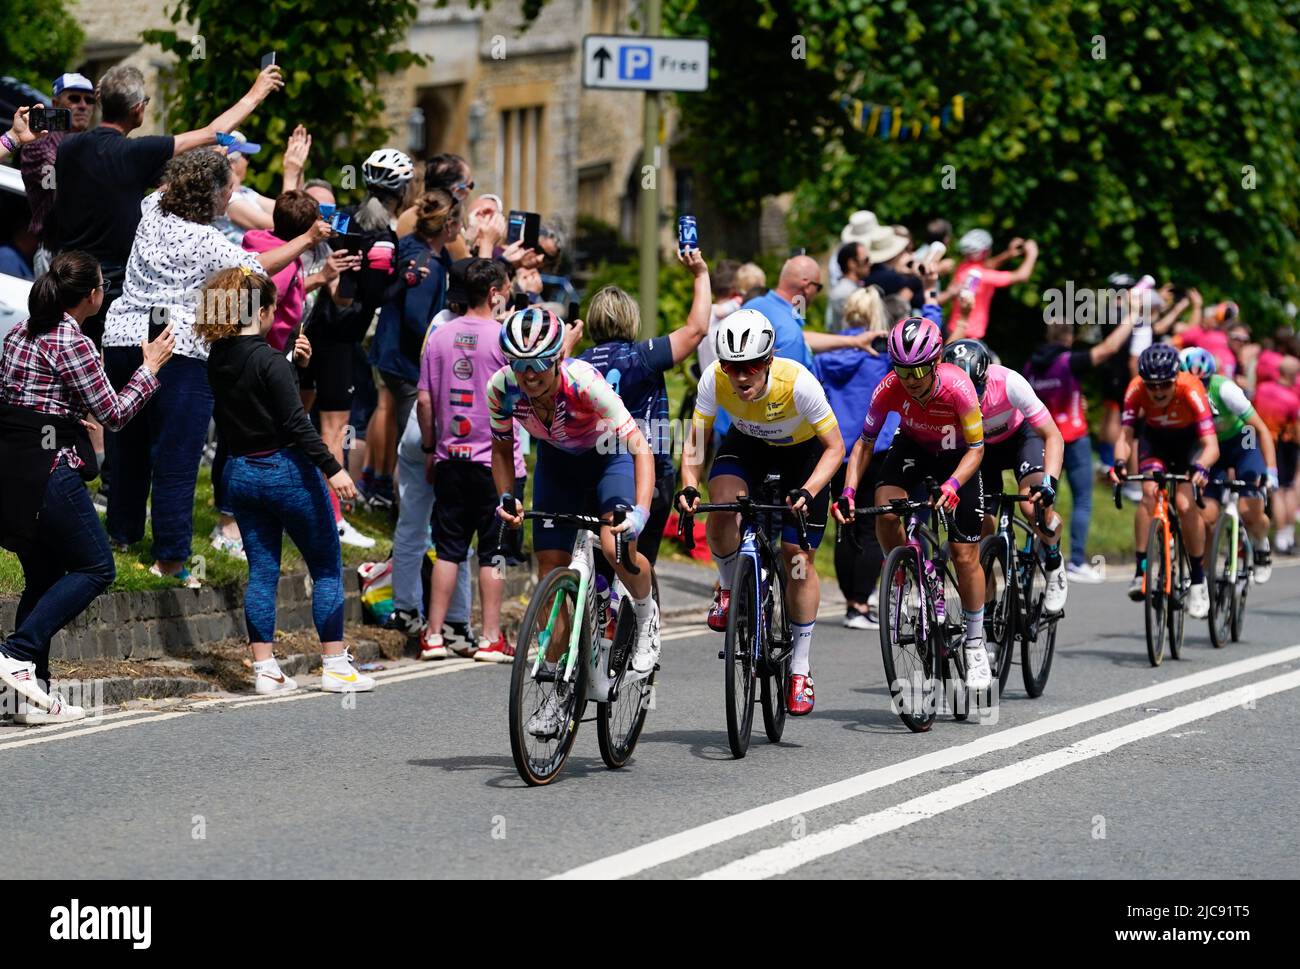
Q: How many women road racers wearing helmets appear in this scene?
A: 6